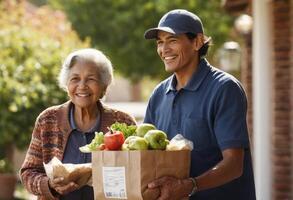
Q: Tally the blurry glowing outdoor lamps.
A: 2